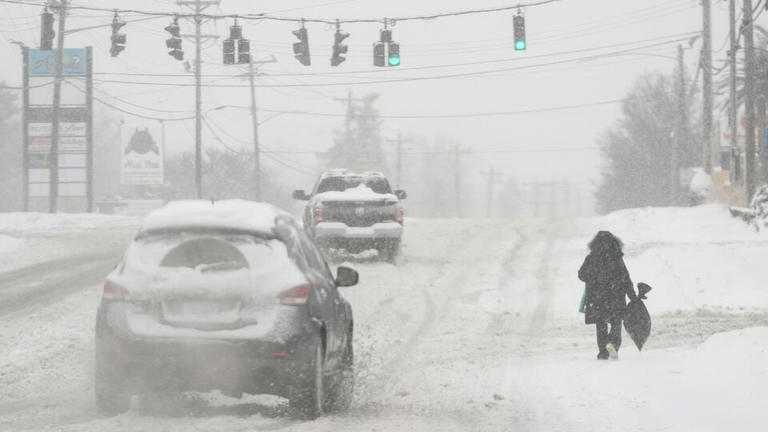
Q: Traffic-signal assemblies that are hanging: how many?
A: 8